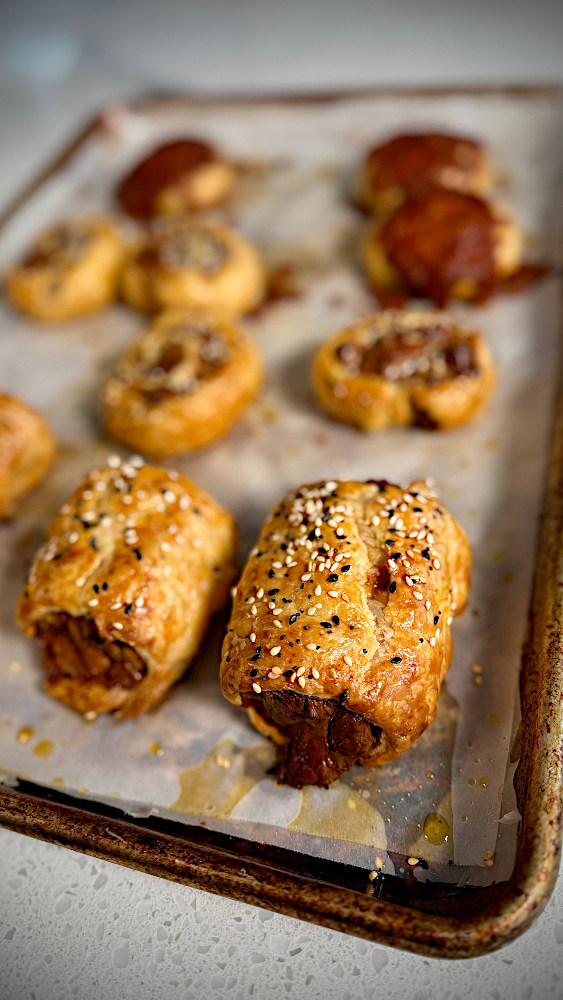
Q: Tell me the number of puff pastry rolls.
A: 10